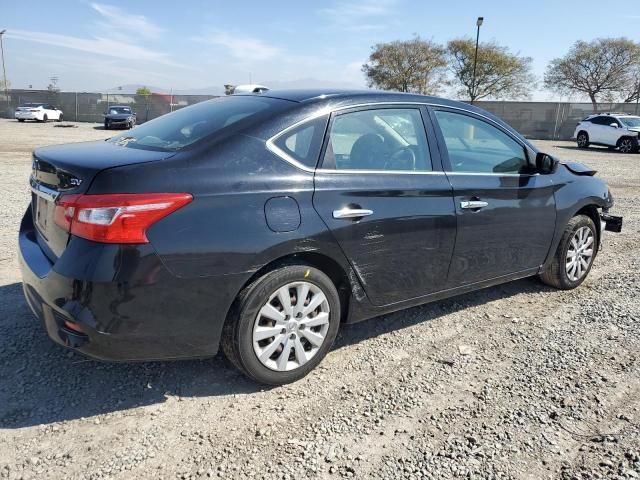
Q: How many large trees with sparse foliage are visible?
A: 3